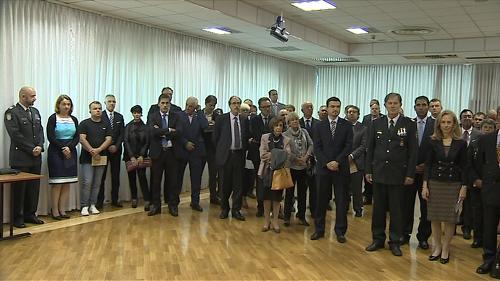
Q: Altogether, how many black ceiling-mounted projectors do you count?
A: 1